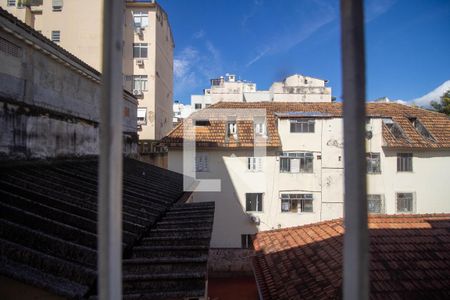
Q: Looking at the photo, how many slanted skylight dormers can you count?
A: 2